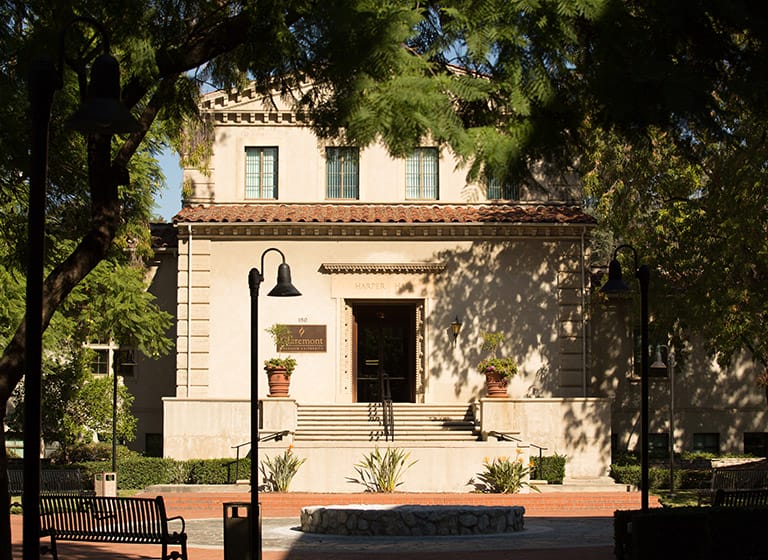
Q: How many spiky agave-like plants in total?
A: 3